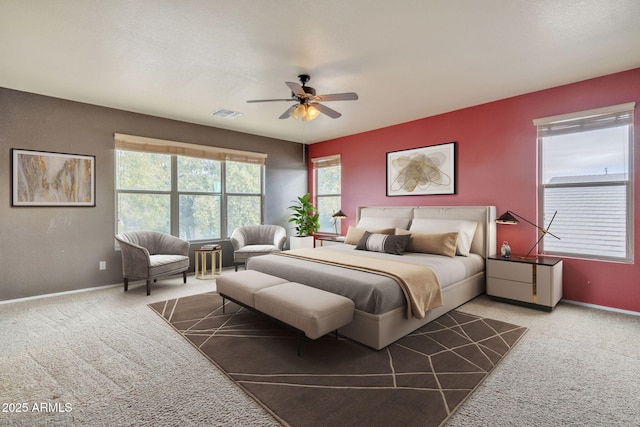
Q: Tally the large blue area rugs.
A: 0